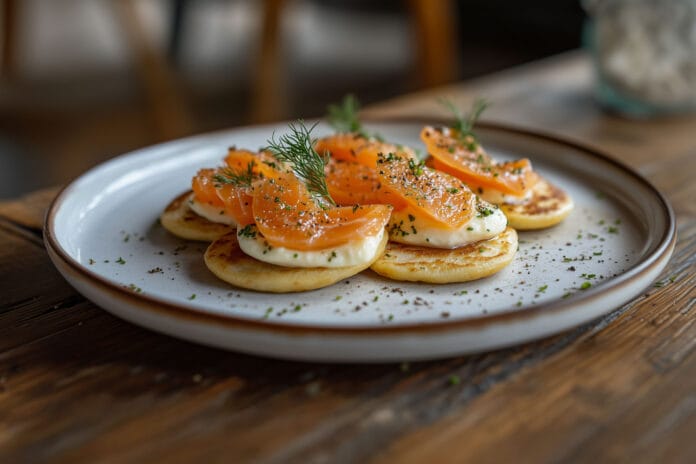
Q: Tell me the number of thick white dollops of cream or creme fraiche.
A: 4